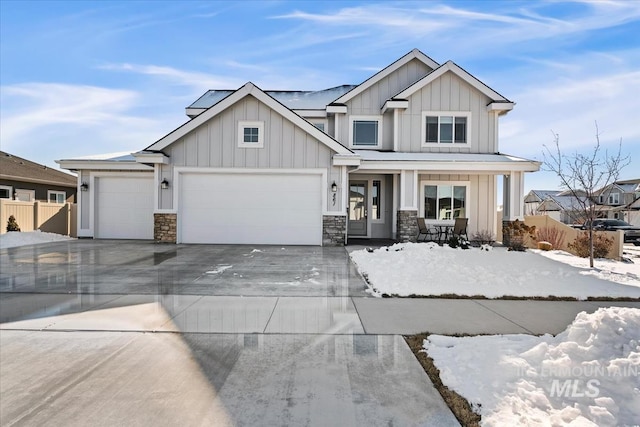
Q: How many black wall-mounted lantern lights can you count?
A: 3